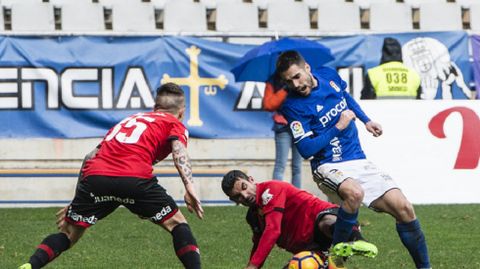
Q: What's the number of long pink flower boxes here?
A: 0